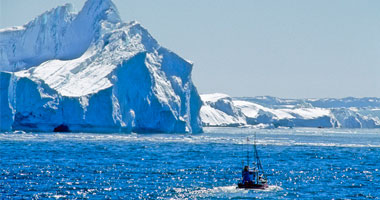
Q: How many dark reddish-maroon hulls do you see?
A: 1